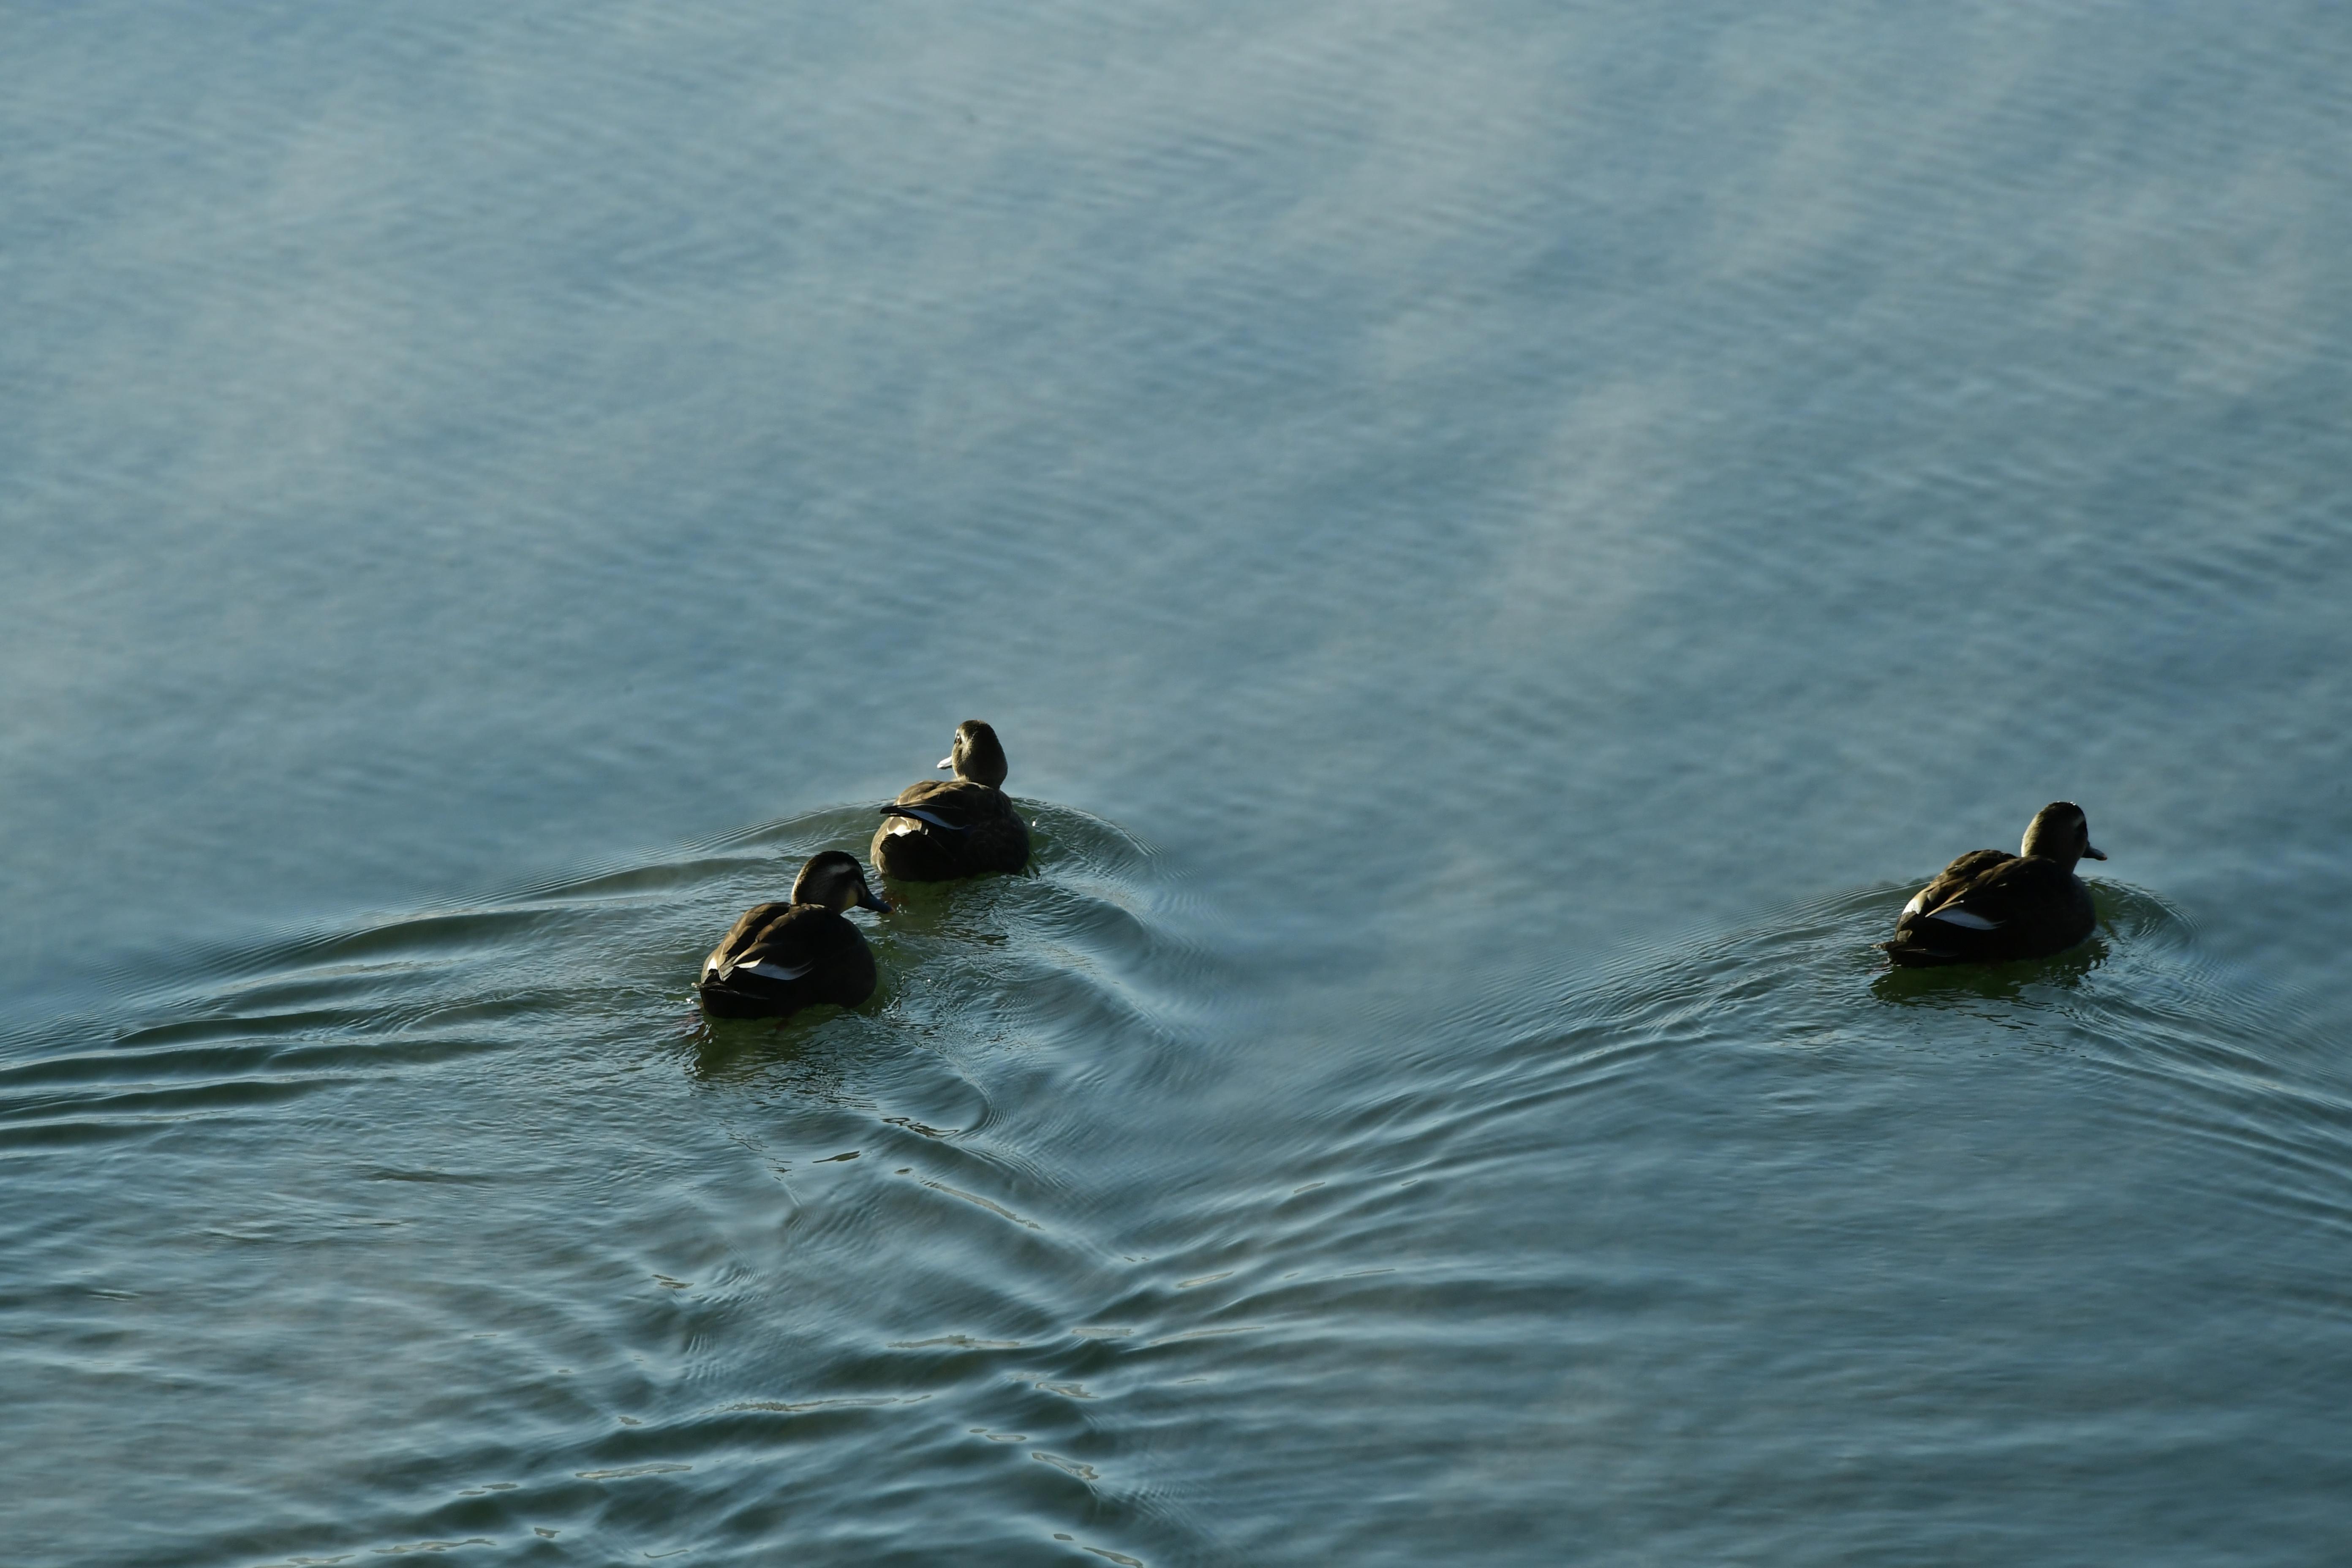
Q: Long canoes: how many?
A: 0